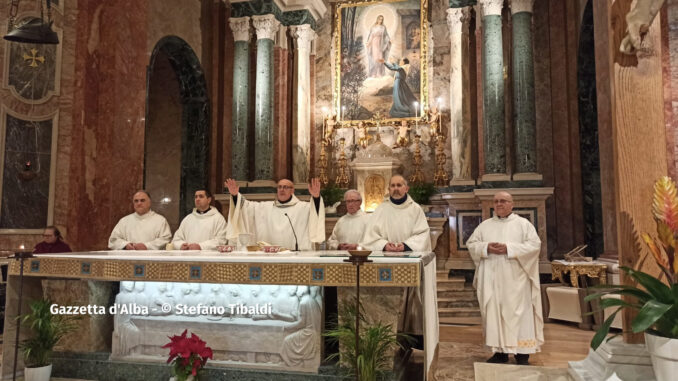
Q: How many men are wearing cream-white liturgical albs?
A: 6